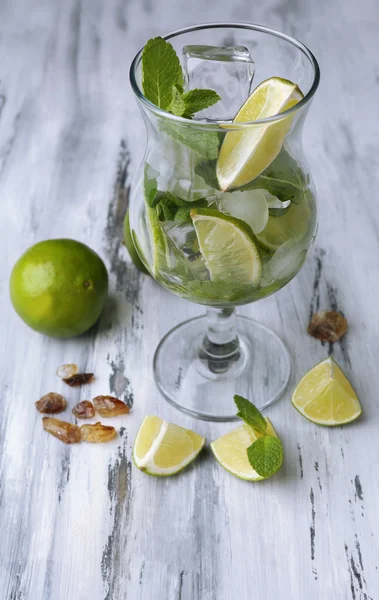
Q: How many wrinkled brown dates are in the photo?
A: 0